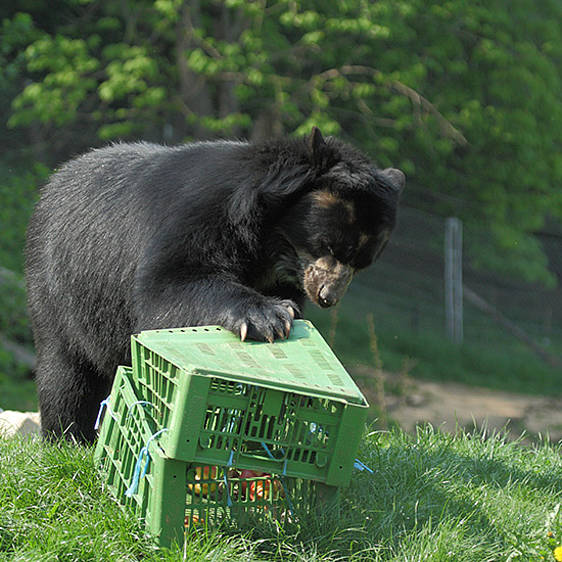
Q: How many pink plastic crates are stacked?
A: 0